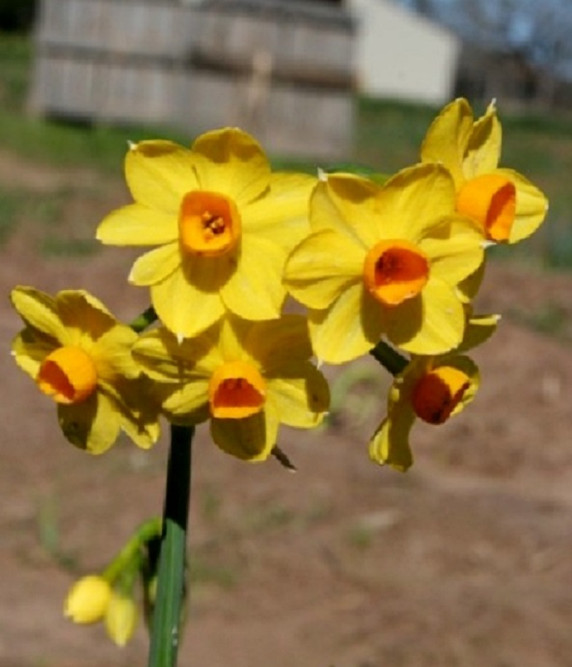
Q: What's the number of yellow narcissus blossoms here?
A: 6